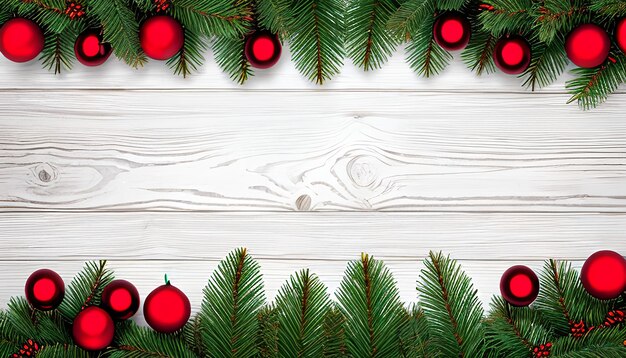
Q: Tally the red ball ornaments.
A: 14